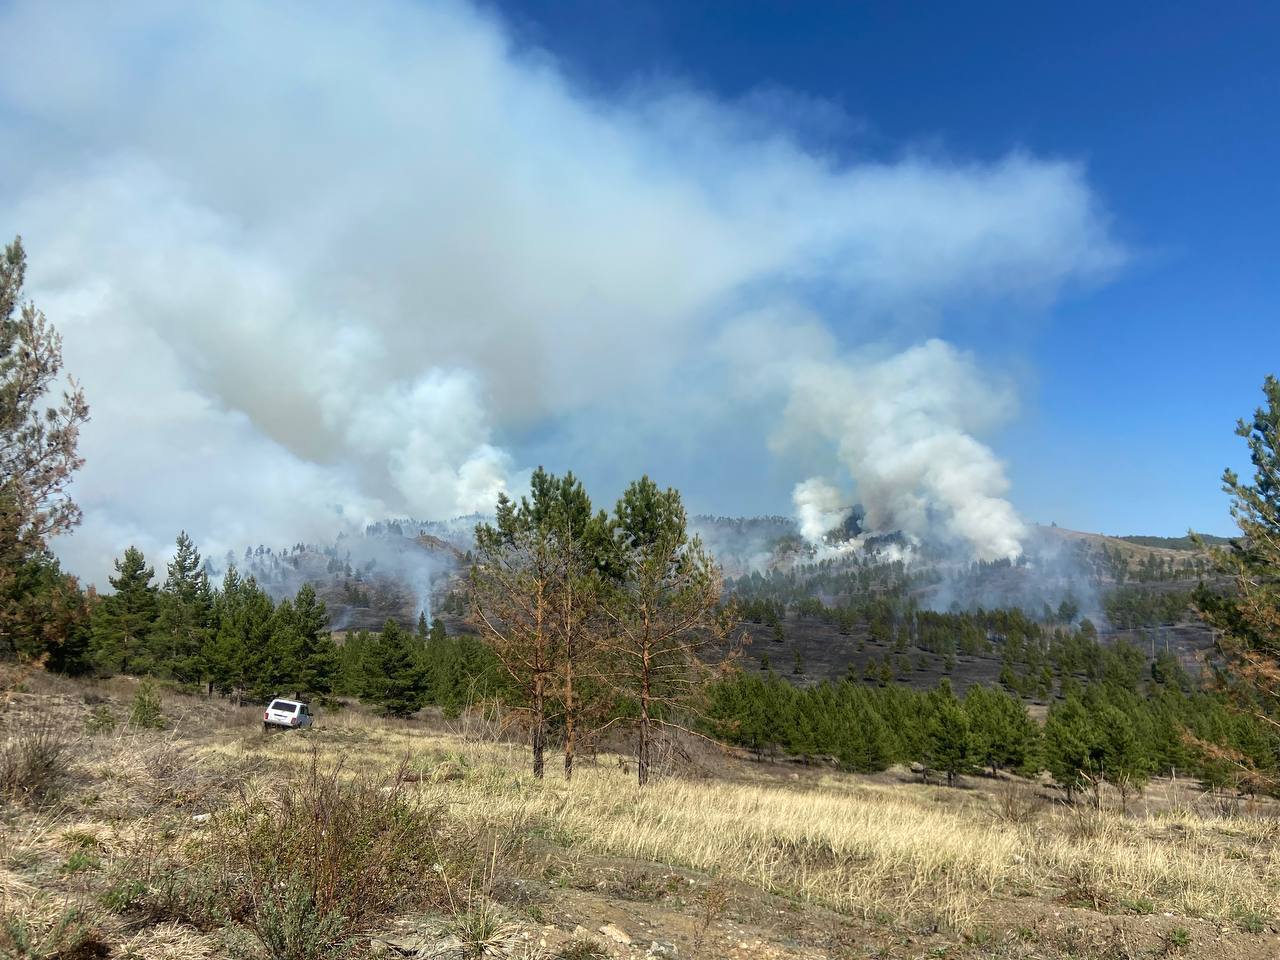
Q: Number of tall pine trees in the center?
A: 3